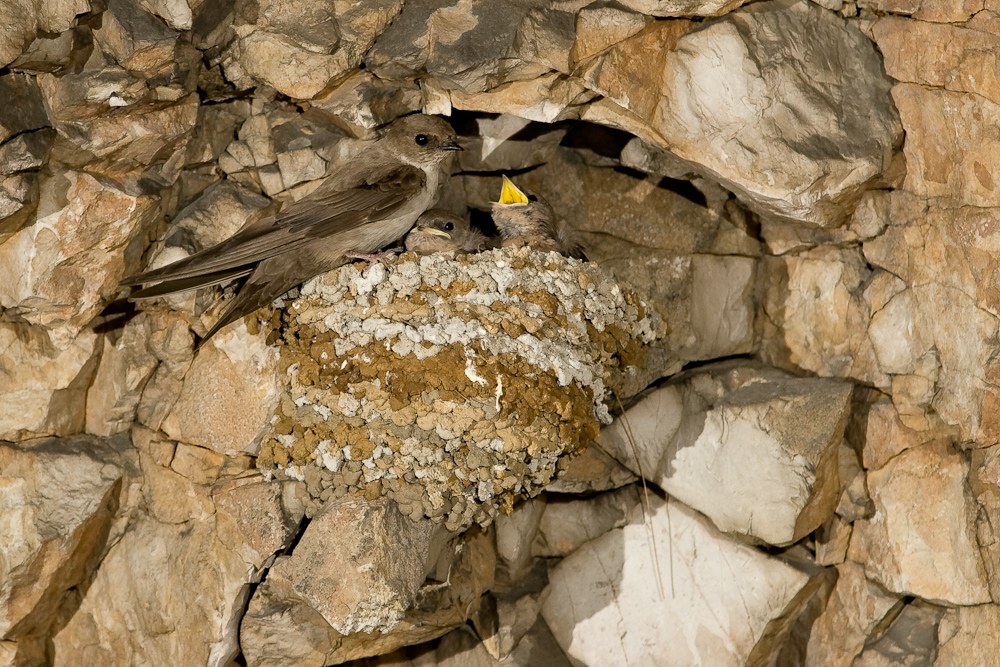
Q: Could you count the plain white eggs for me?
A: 0